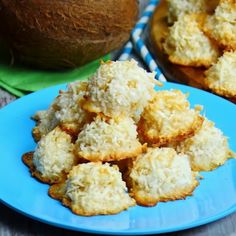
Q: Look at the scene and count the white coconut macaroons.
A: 13